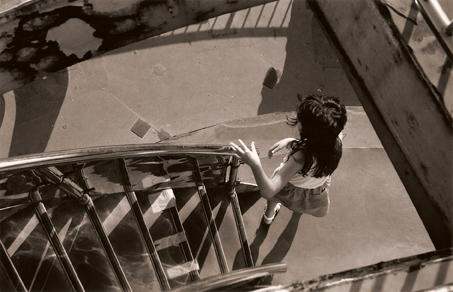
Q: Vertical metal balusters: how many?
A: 7